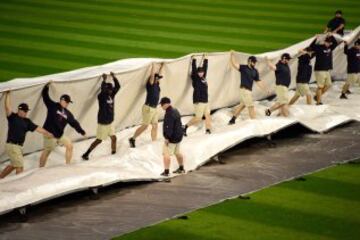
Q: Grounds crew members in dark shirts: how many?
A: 12